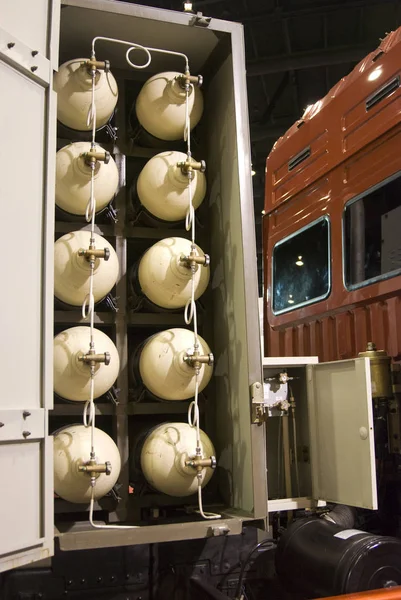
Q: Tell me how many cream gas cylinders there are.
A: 10